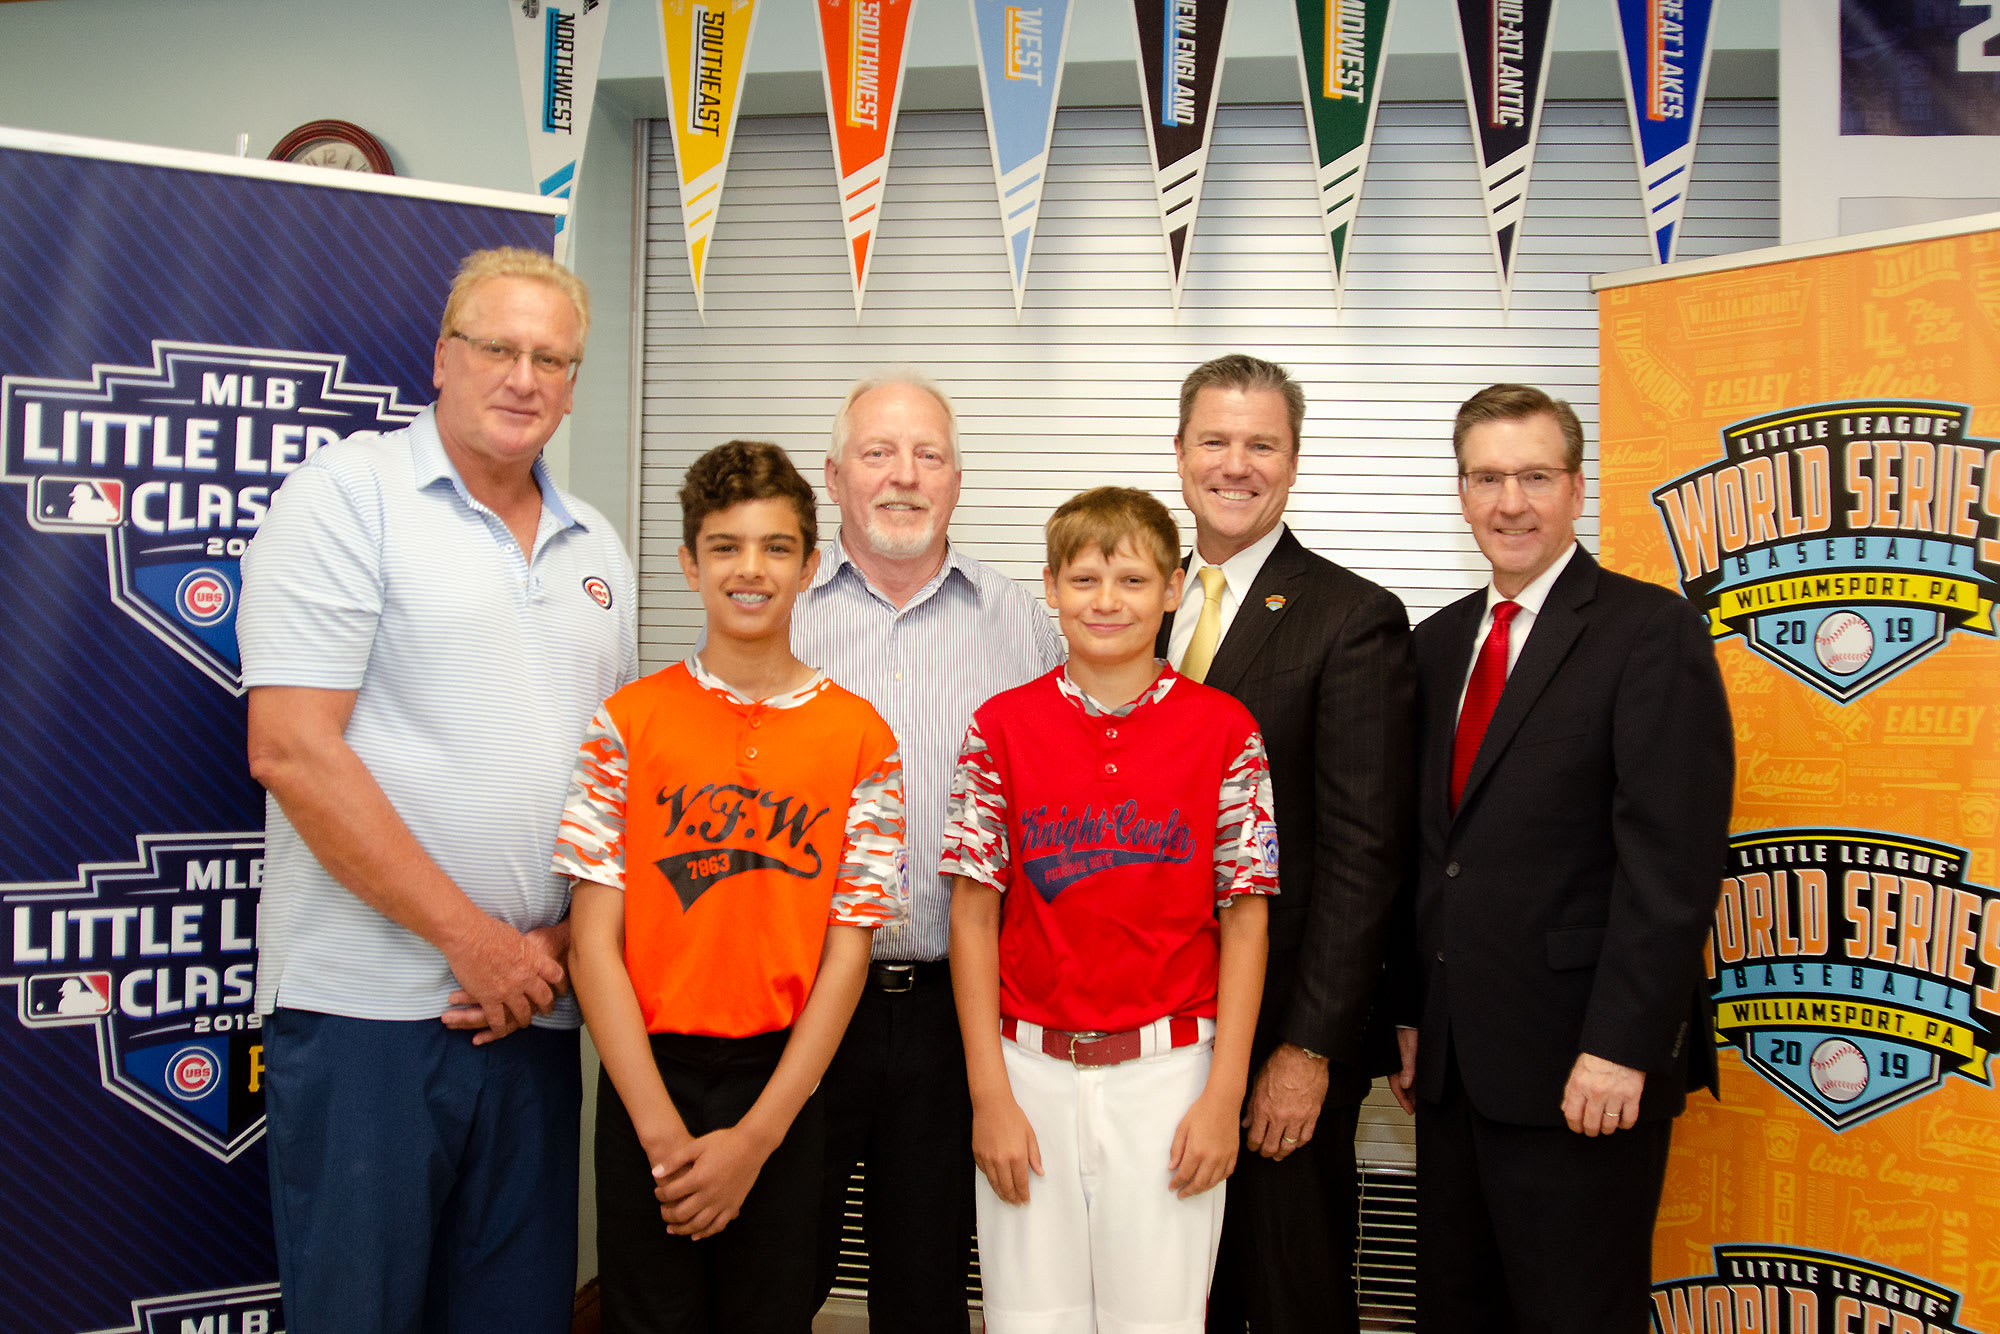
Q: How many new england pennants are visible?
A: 1